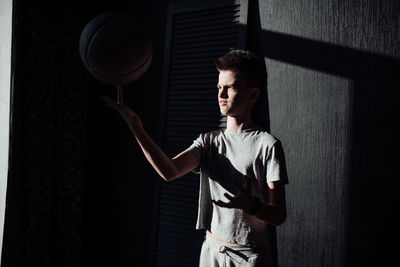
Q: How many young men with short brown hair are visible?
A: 1